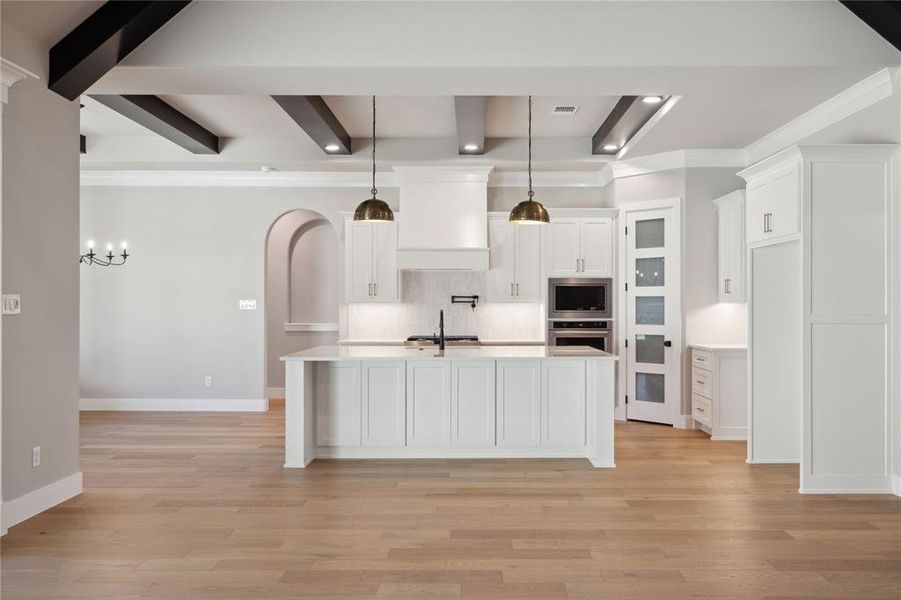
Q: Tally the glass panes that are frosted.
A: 5